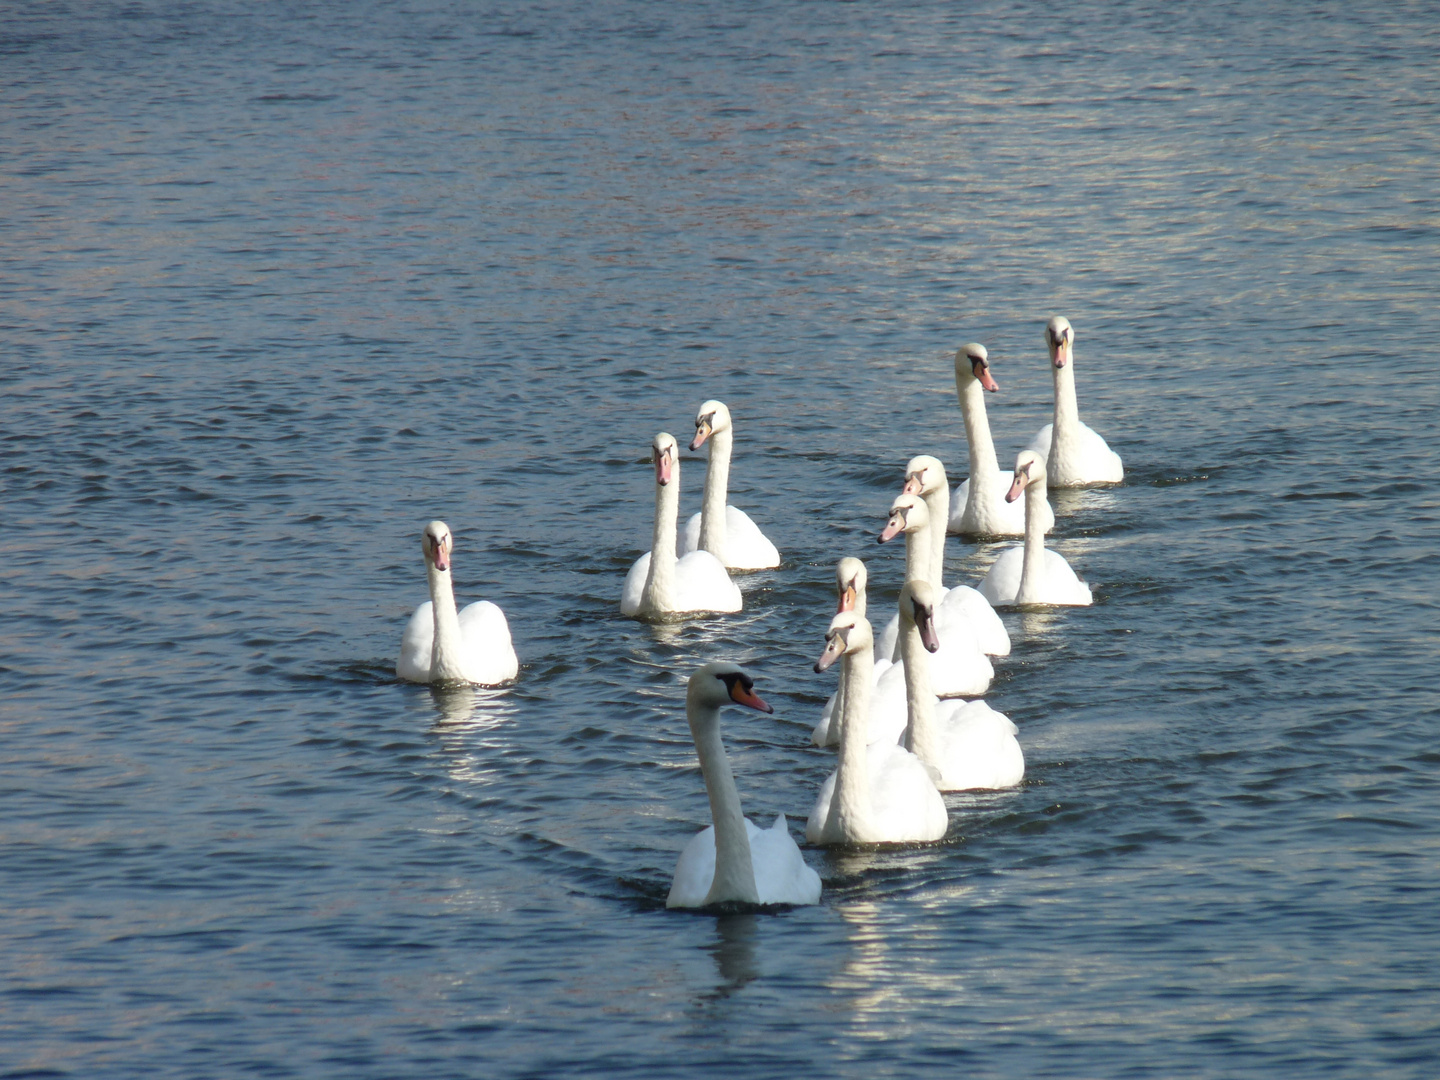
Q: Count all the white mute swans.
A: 12